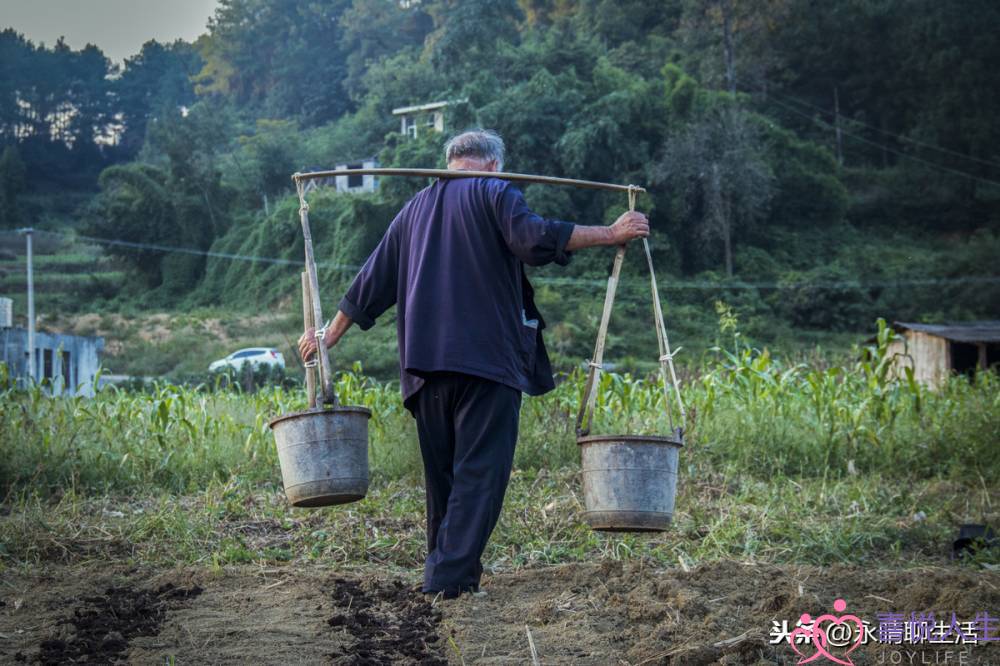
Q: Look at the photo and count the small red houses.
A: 0